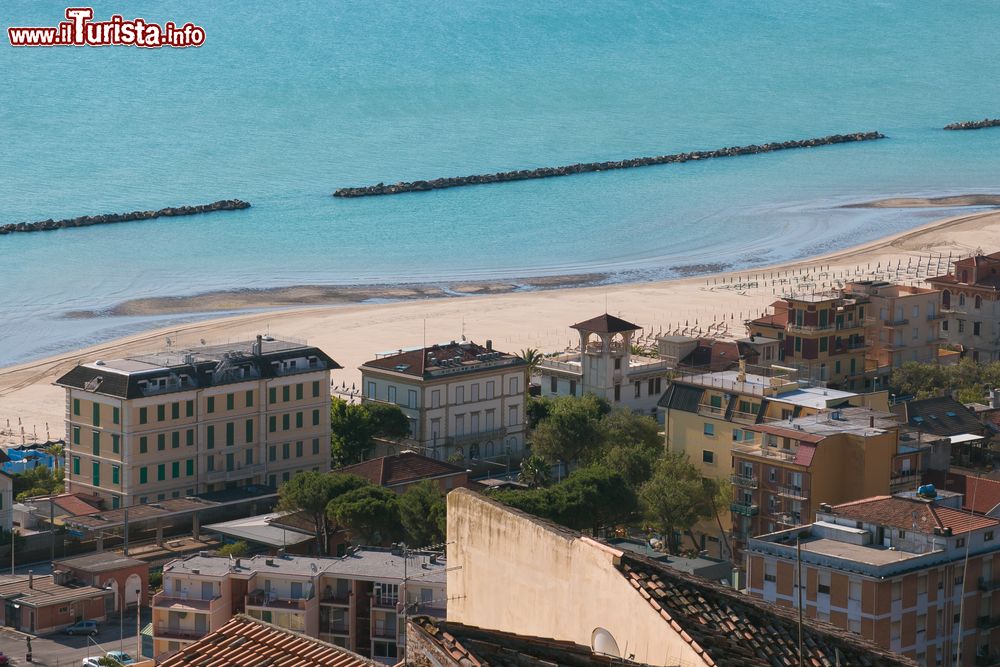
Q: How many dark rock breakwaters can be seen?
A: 3